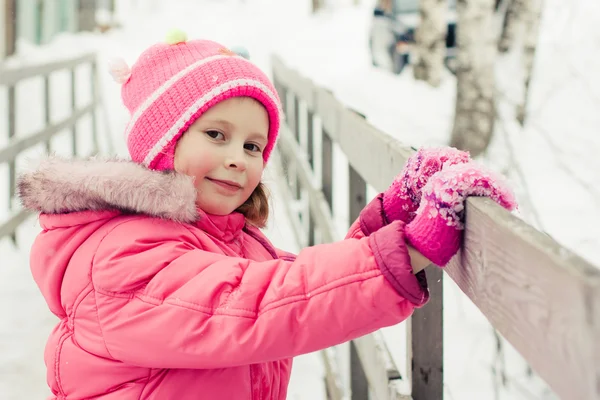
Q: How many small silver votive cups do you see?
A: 0